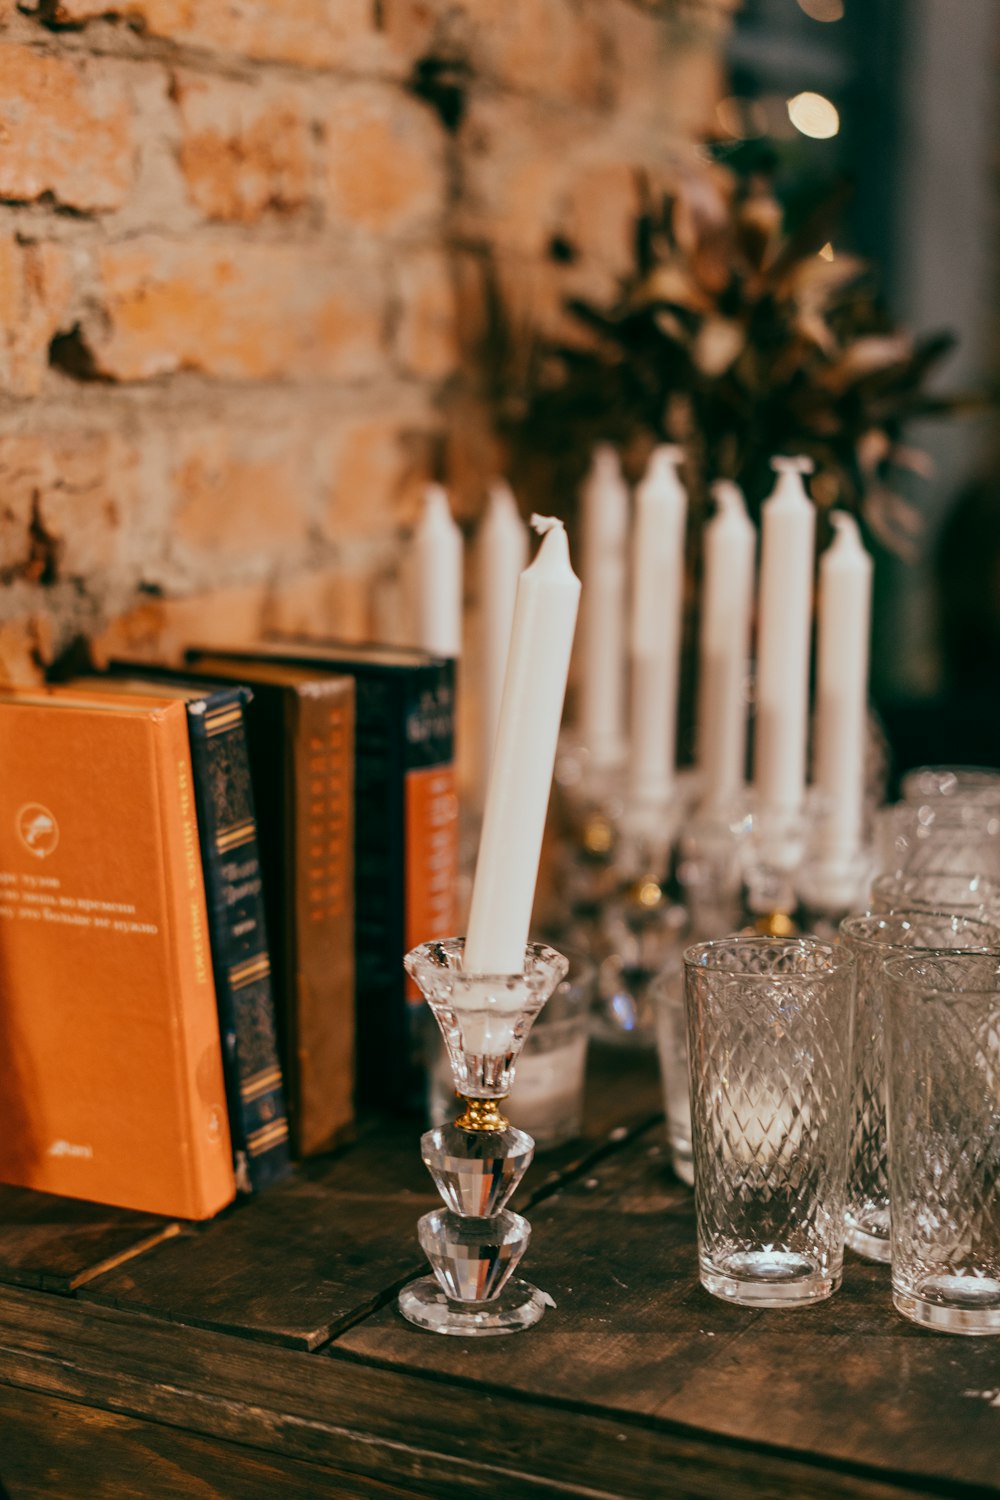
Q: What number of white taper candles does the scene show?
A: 8